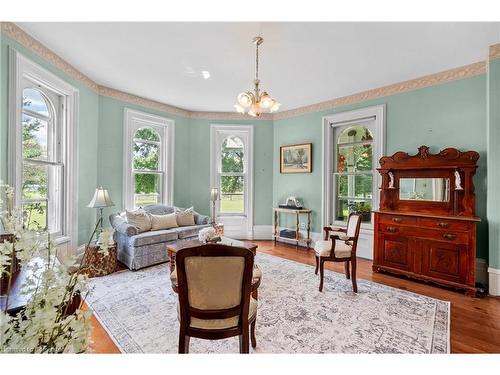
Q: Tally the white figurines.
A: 2